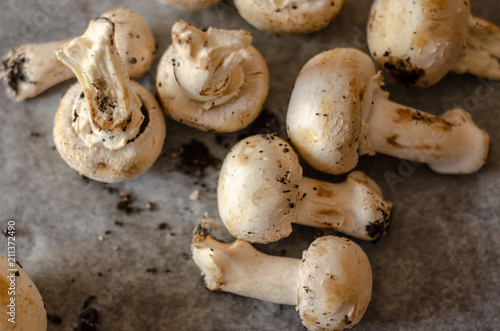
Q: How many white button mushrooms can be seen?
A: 10